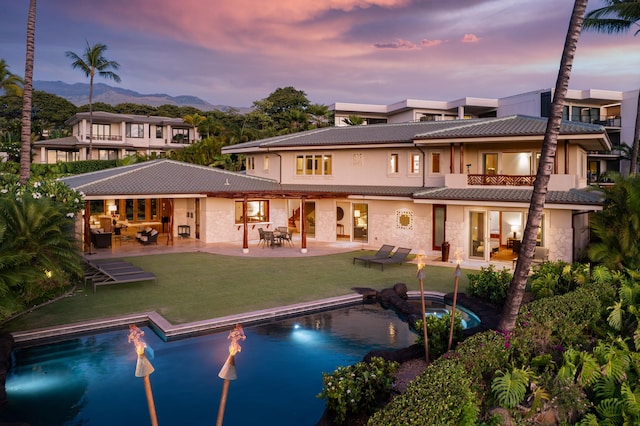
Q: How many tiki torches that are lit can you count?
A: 4